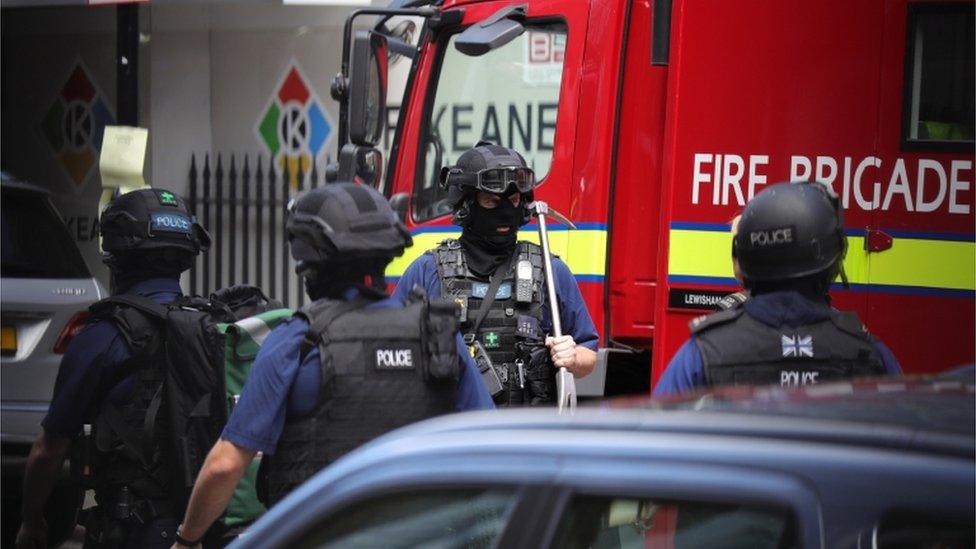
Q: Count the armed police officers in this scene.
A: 4